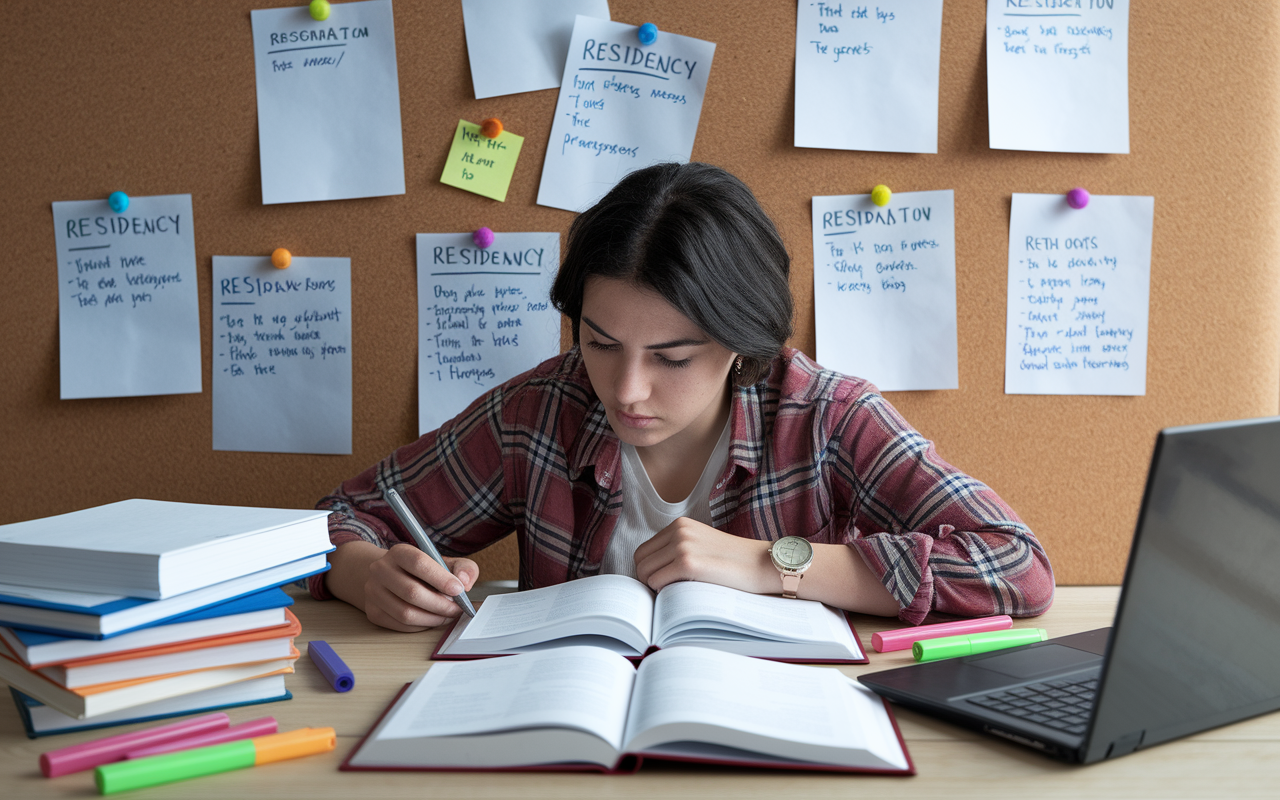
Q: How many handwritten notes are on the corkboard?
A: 10